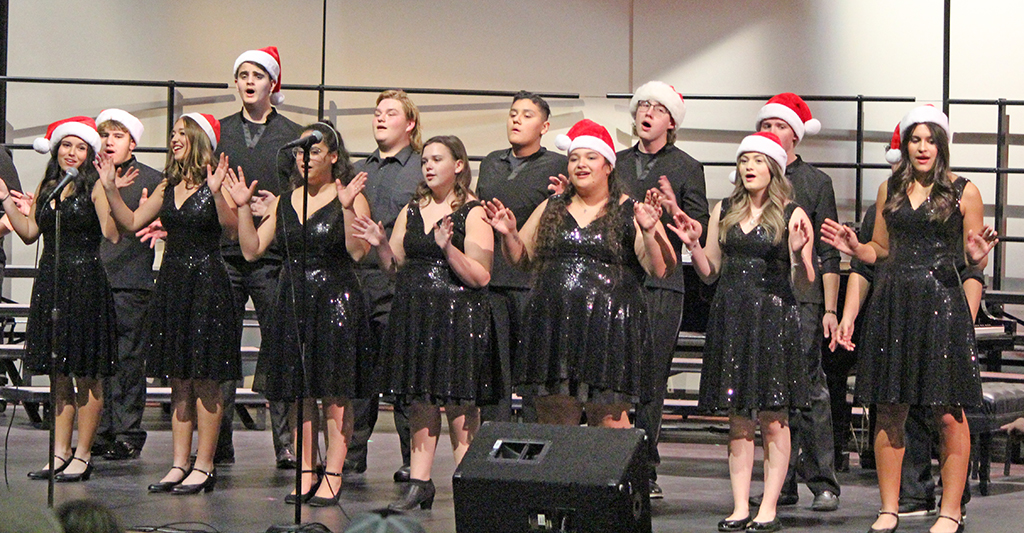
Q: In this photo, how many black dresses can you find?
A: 7